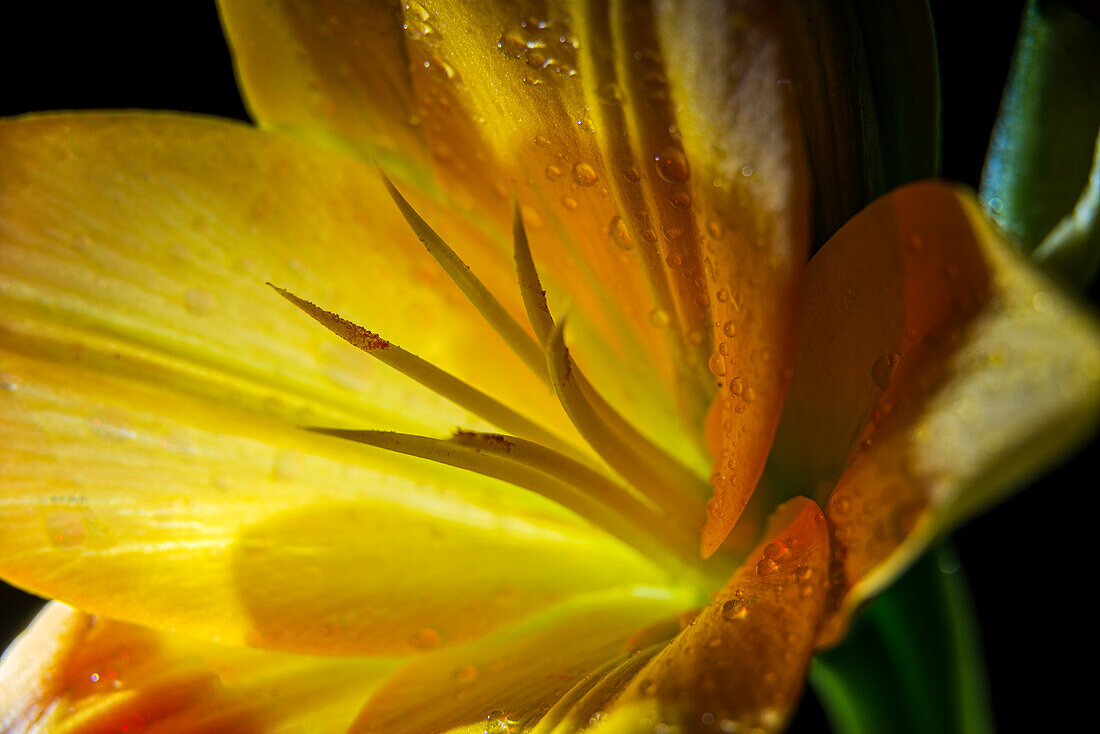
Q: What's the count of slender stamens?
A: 6